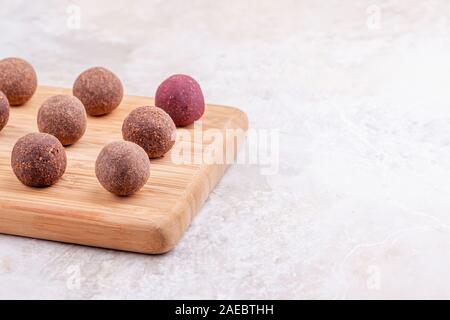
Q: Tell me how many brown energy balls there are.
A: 7